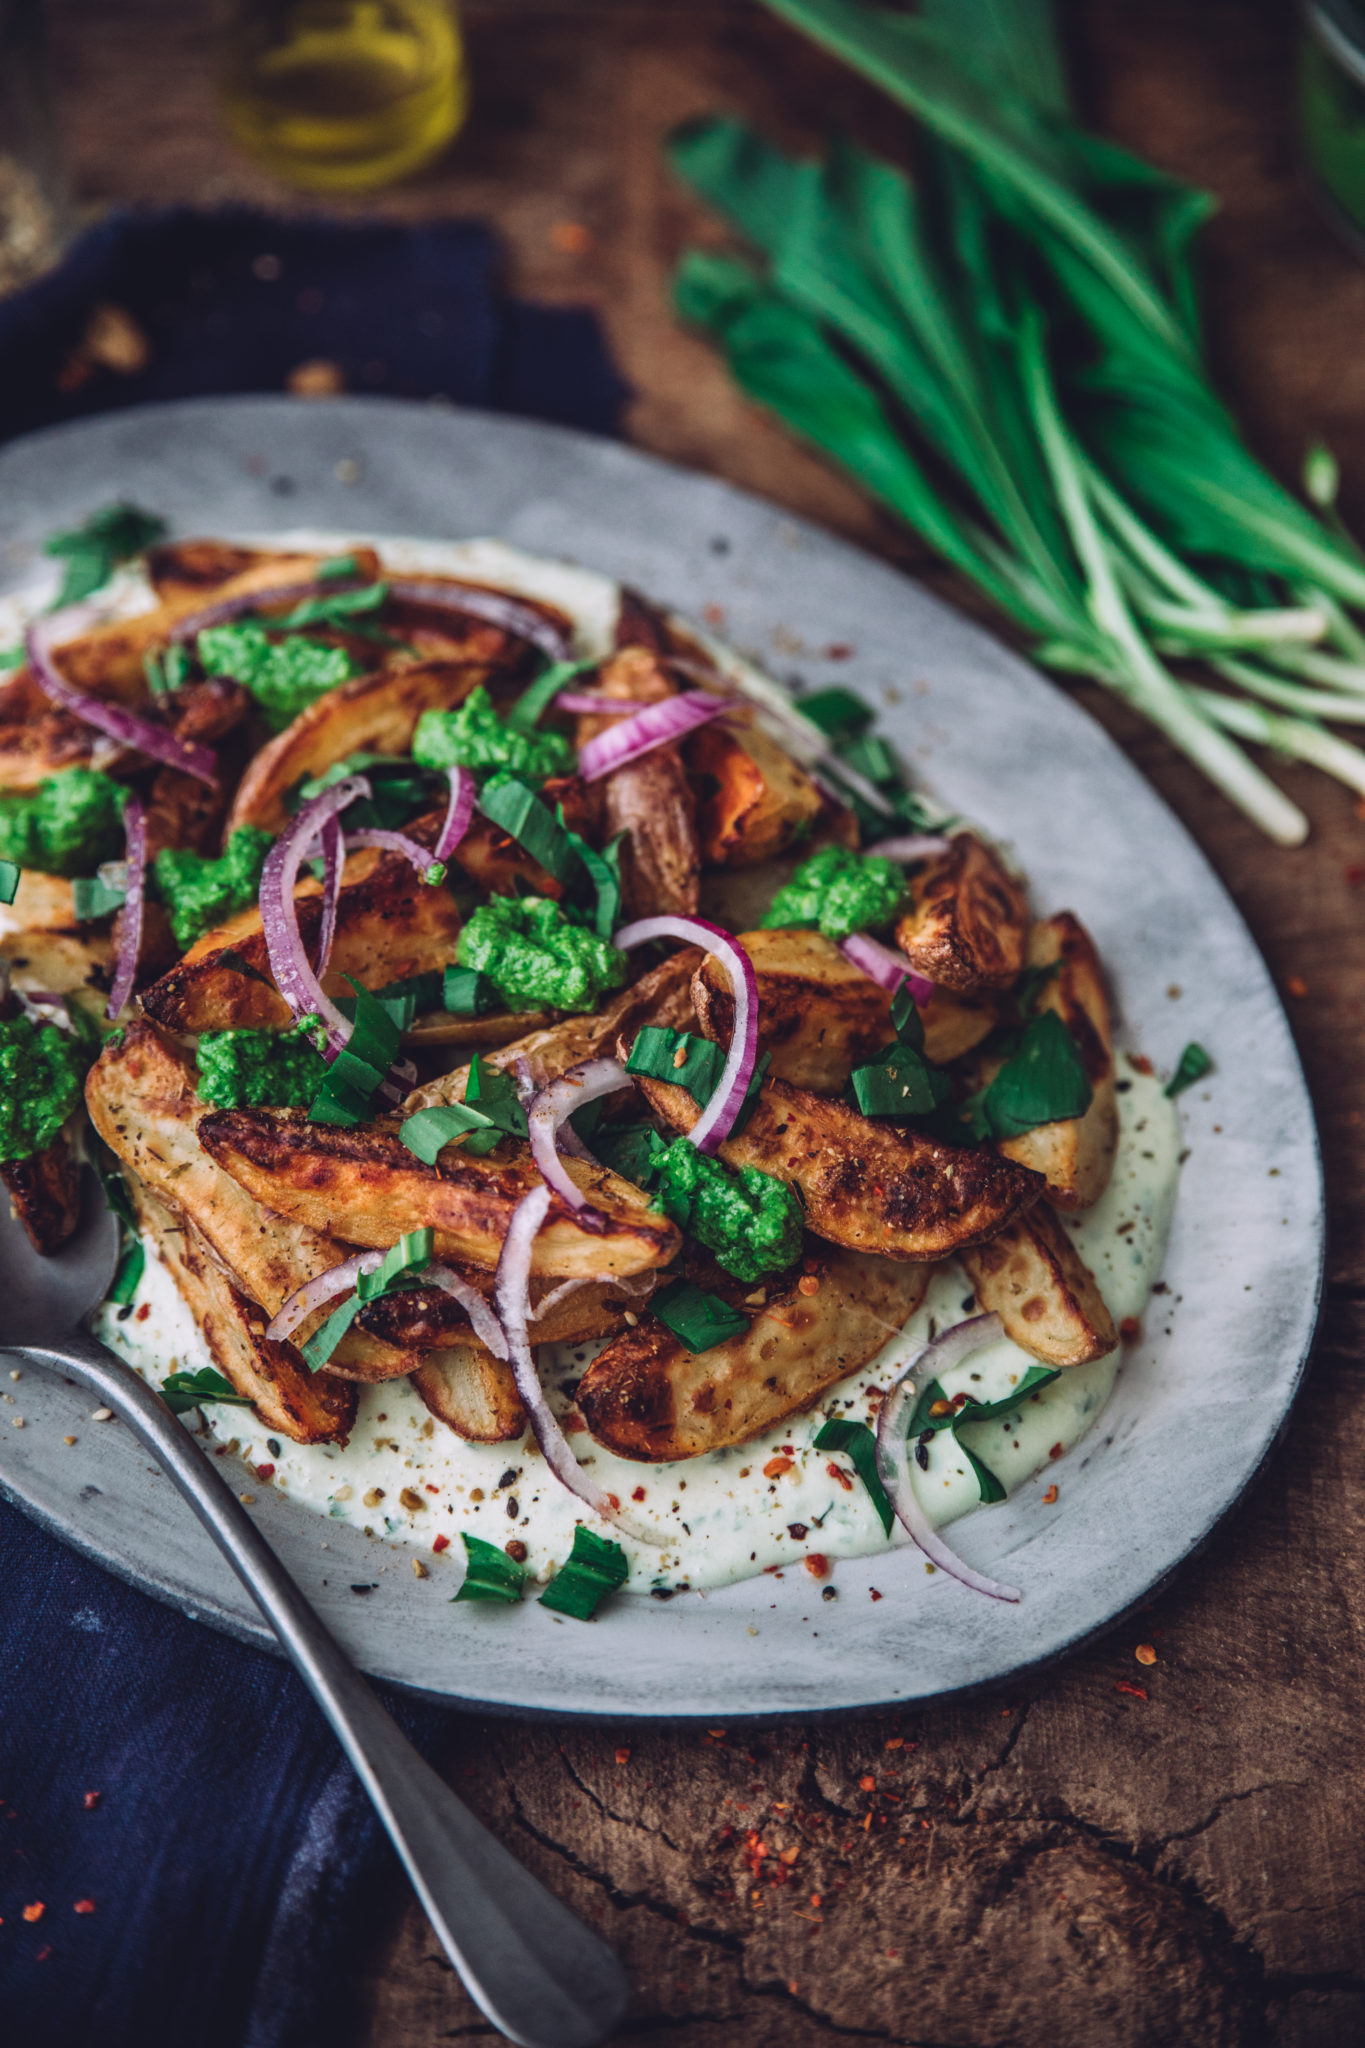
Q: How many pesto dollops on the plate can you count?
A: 9